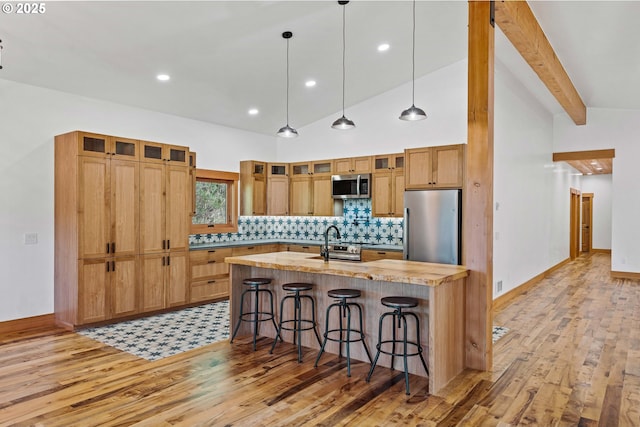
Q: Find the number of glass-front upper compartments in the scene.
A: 11